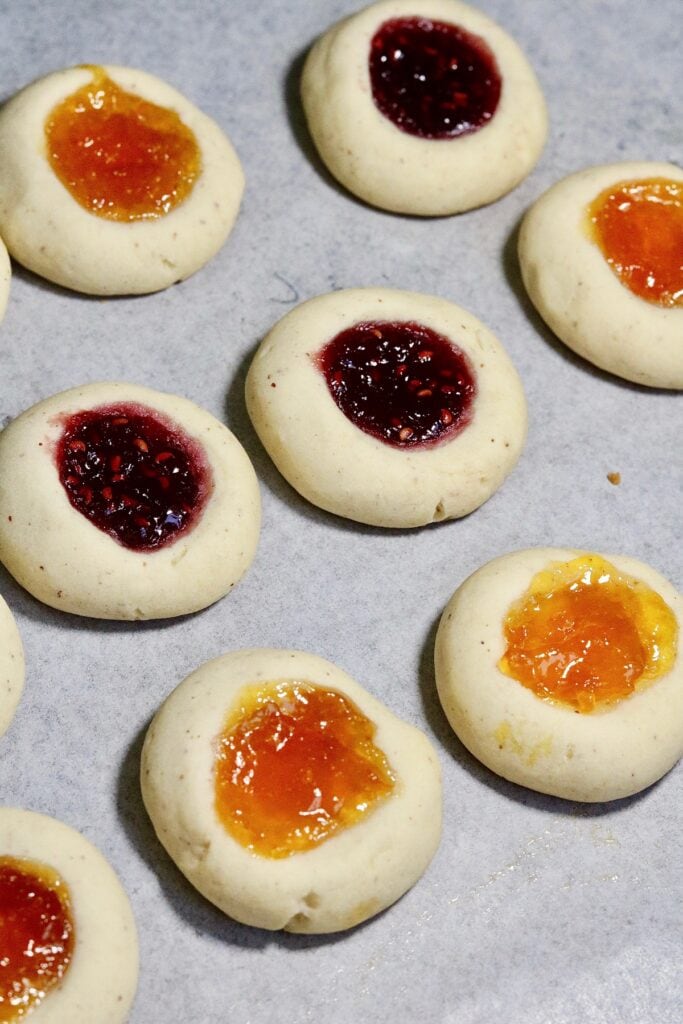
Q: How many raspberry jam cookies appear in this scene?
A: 3